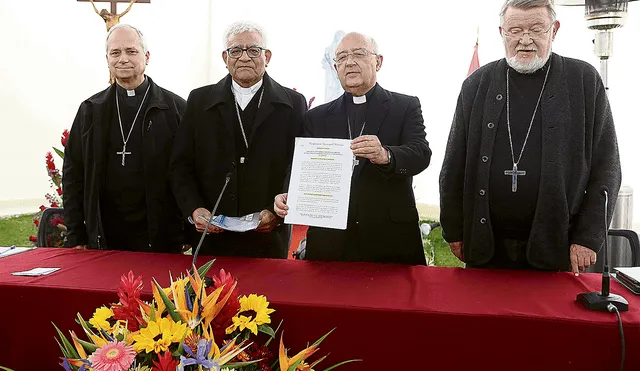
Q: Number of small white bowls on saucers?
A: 0